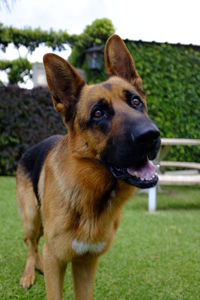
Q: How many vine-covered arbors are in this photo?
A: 1